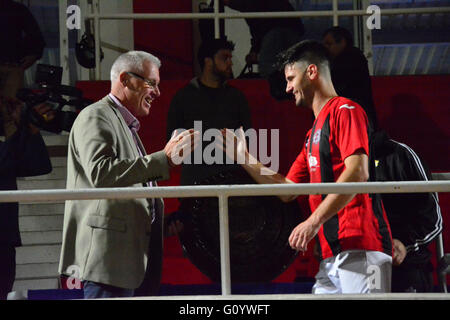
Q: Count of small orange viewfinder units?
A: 0